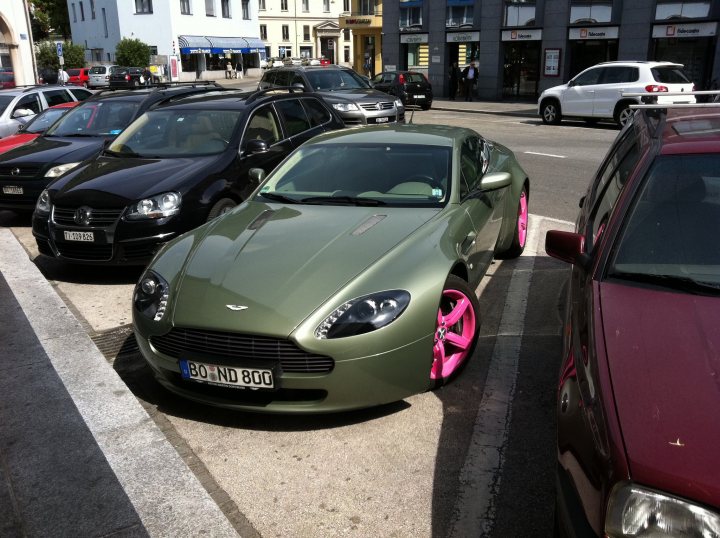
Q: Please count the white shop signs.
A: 5